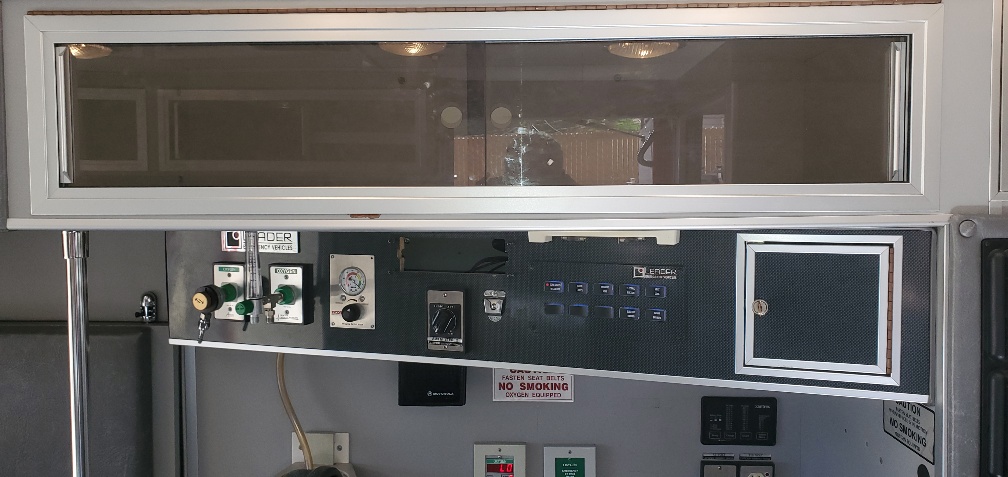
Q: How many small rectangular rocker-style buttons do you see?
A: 10